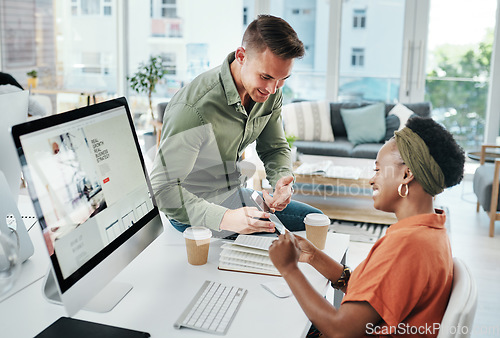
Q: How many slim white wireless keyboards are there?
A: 1